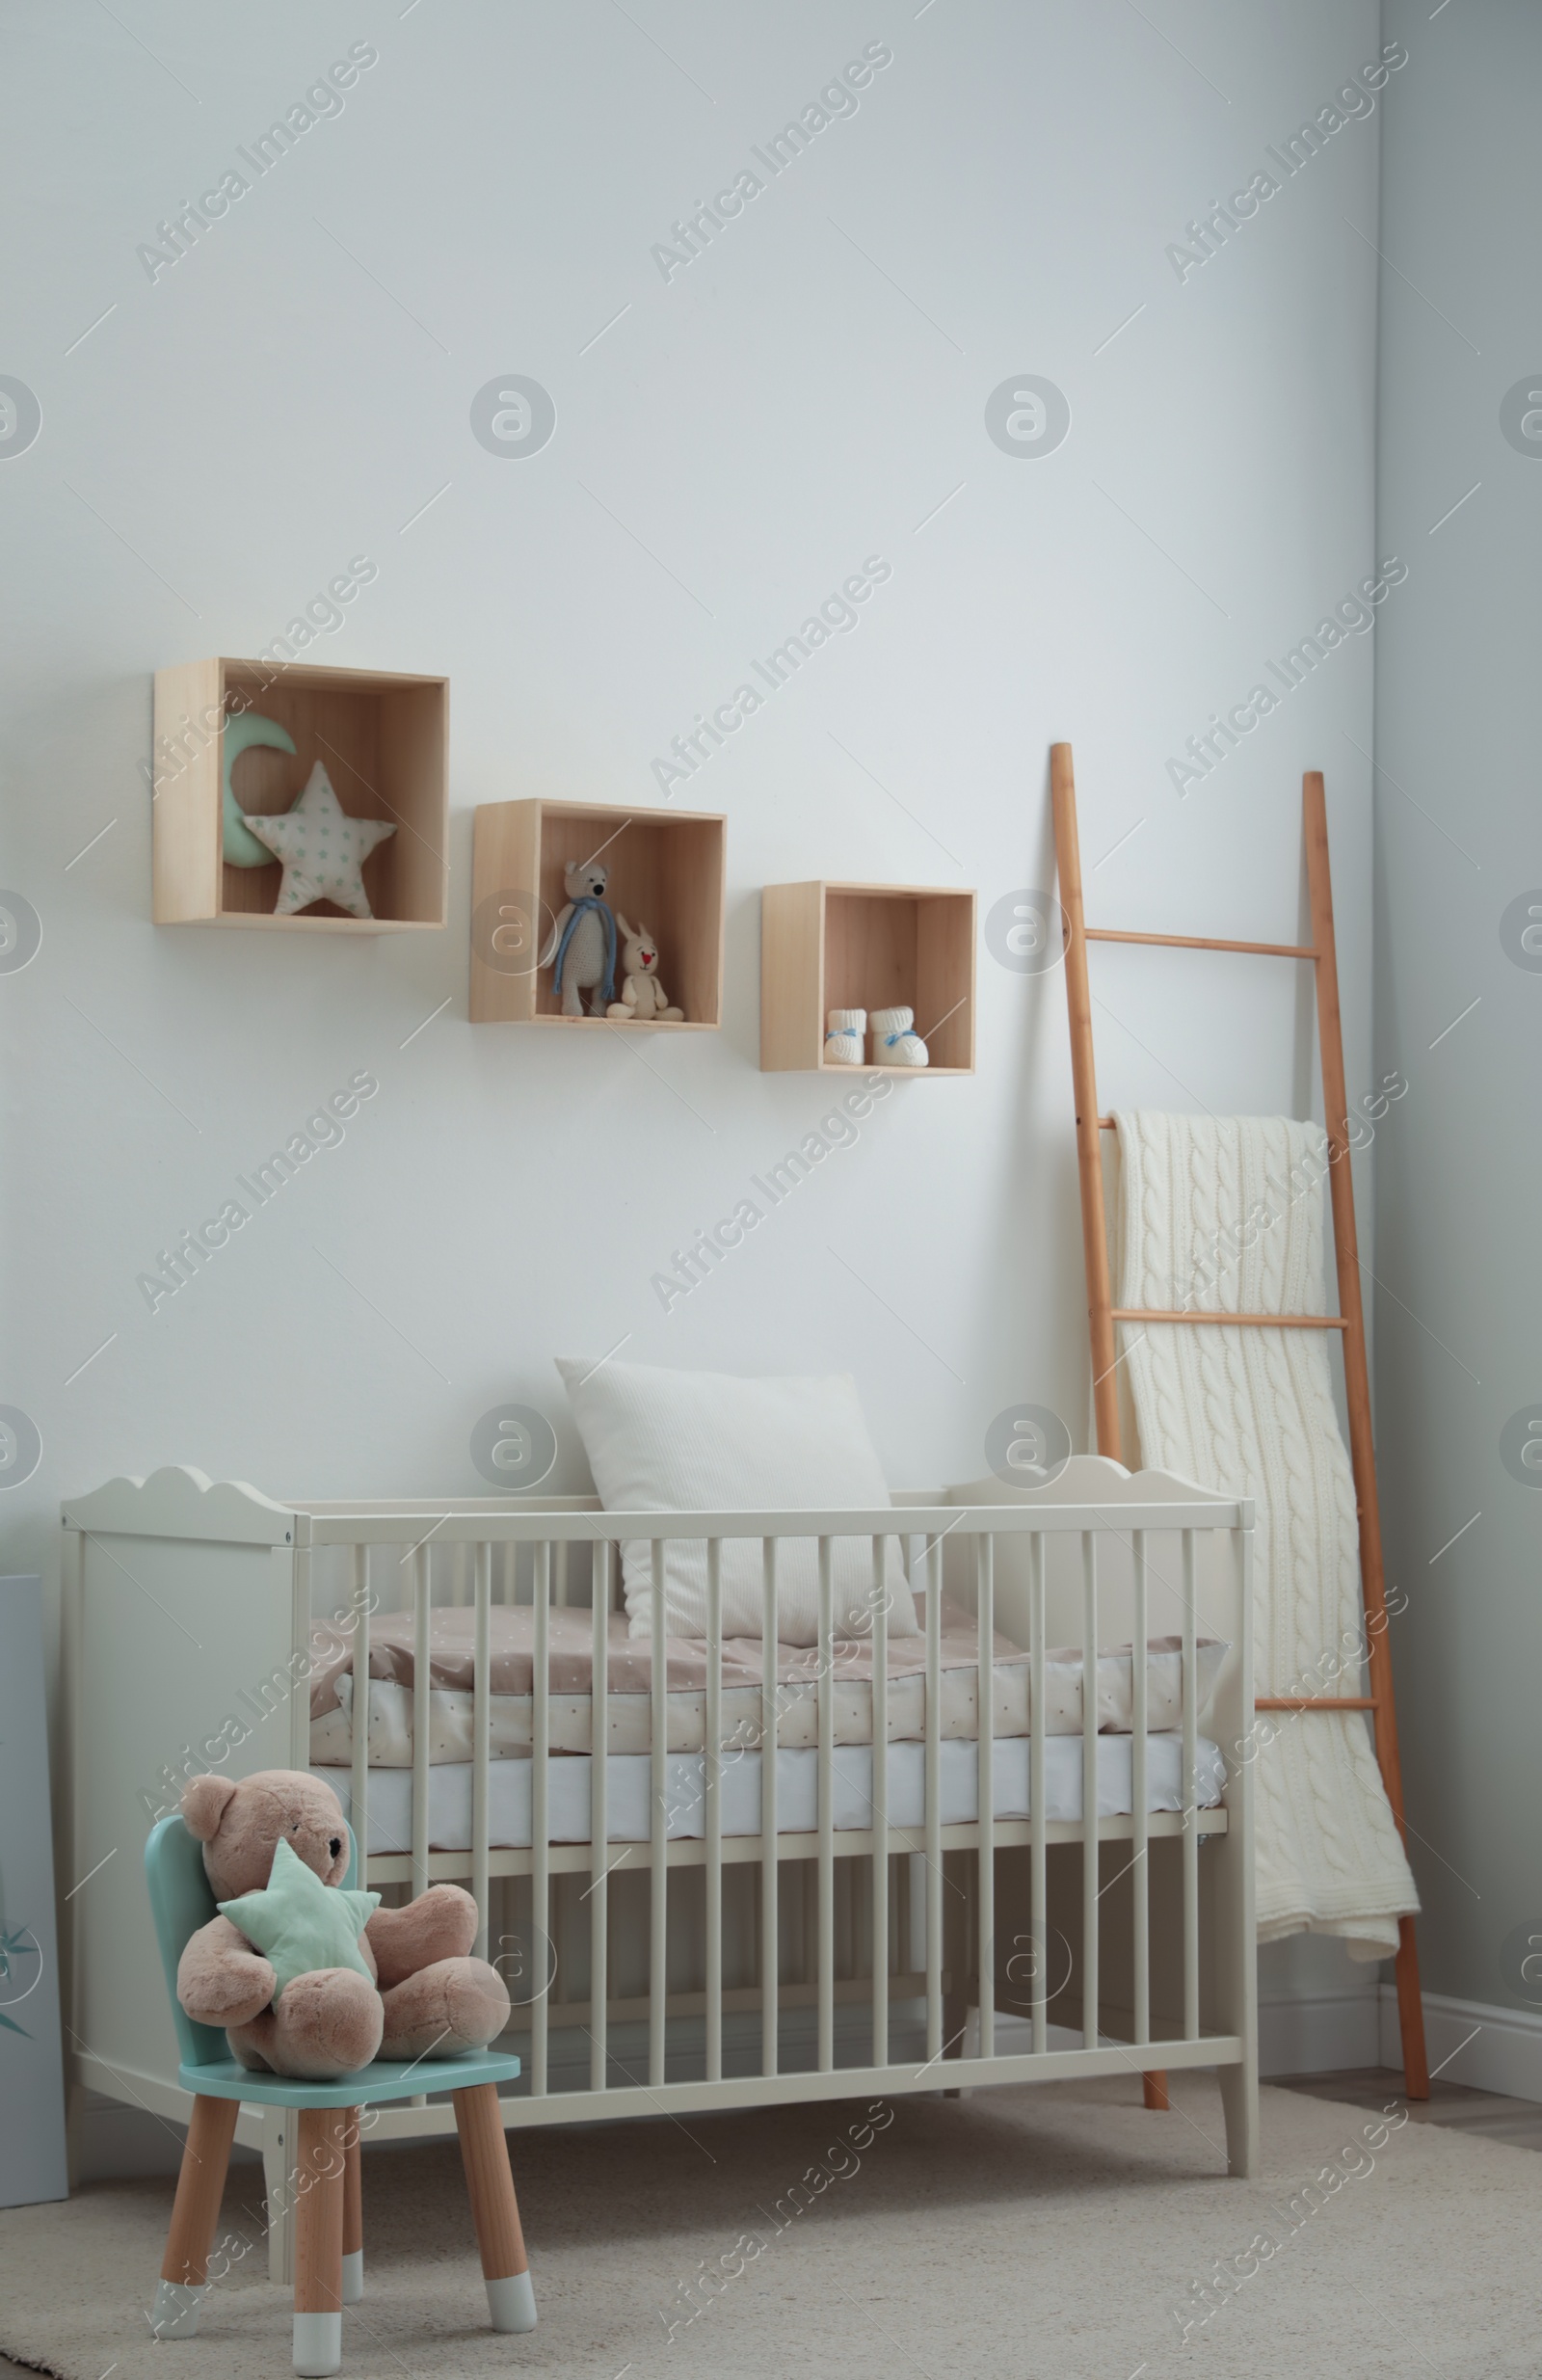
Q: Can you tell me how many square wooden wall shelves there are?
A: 3